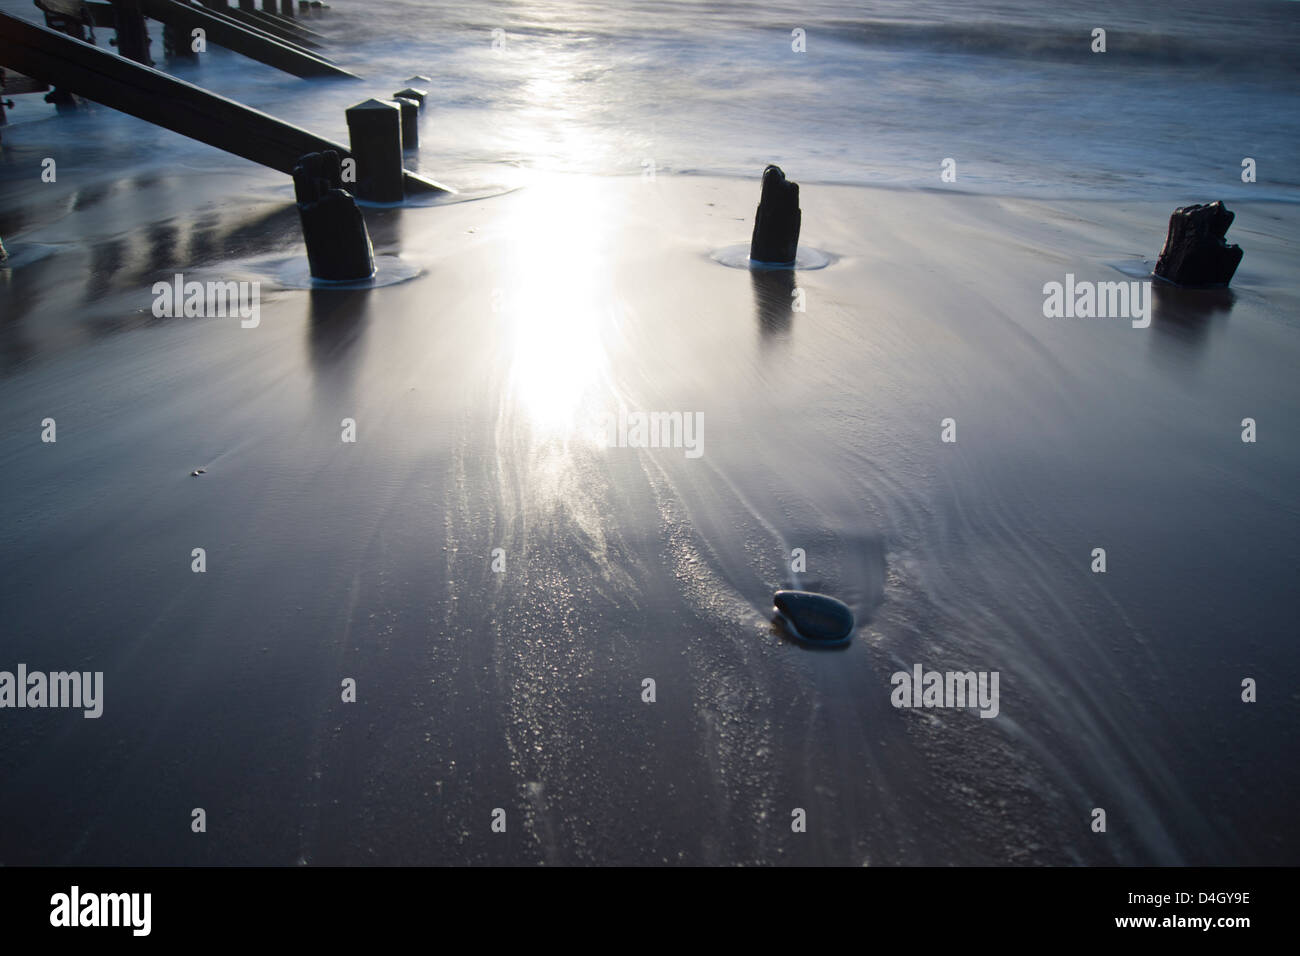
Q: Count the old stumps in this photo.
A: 3